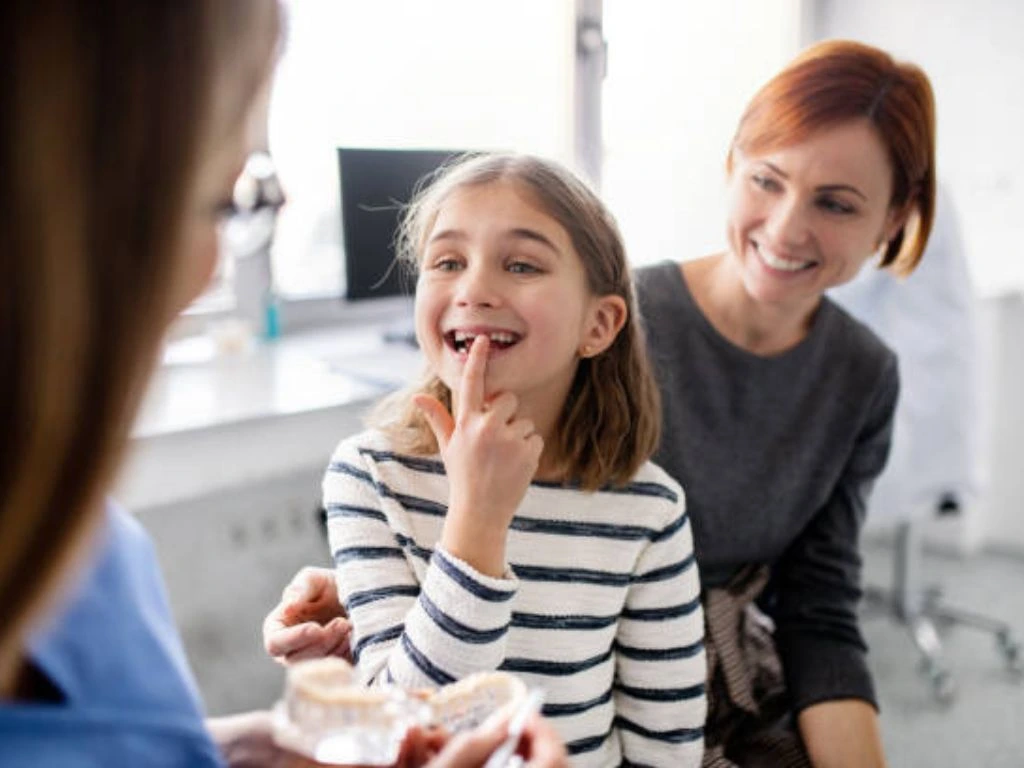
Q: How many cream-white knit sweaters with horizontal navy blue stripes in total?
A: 1